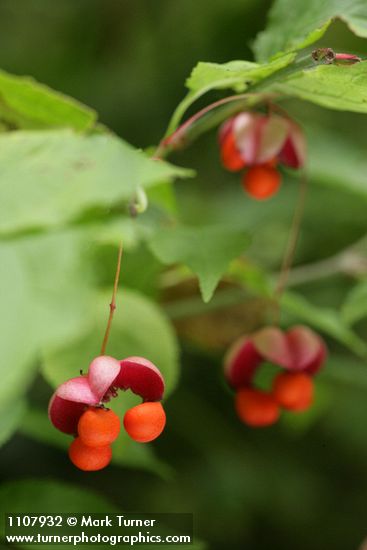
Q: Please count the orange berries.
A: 7